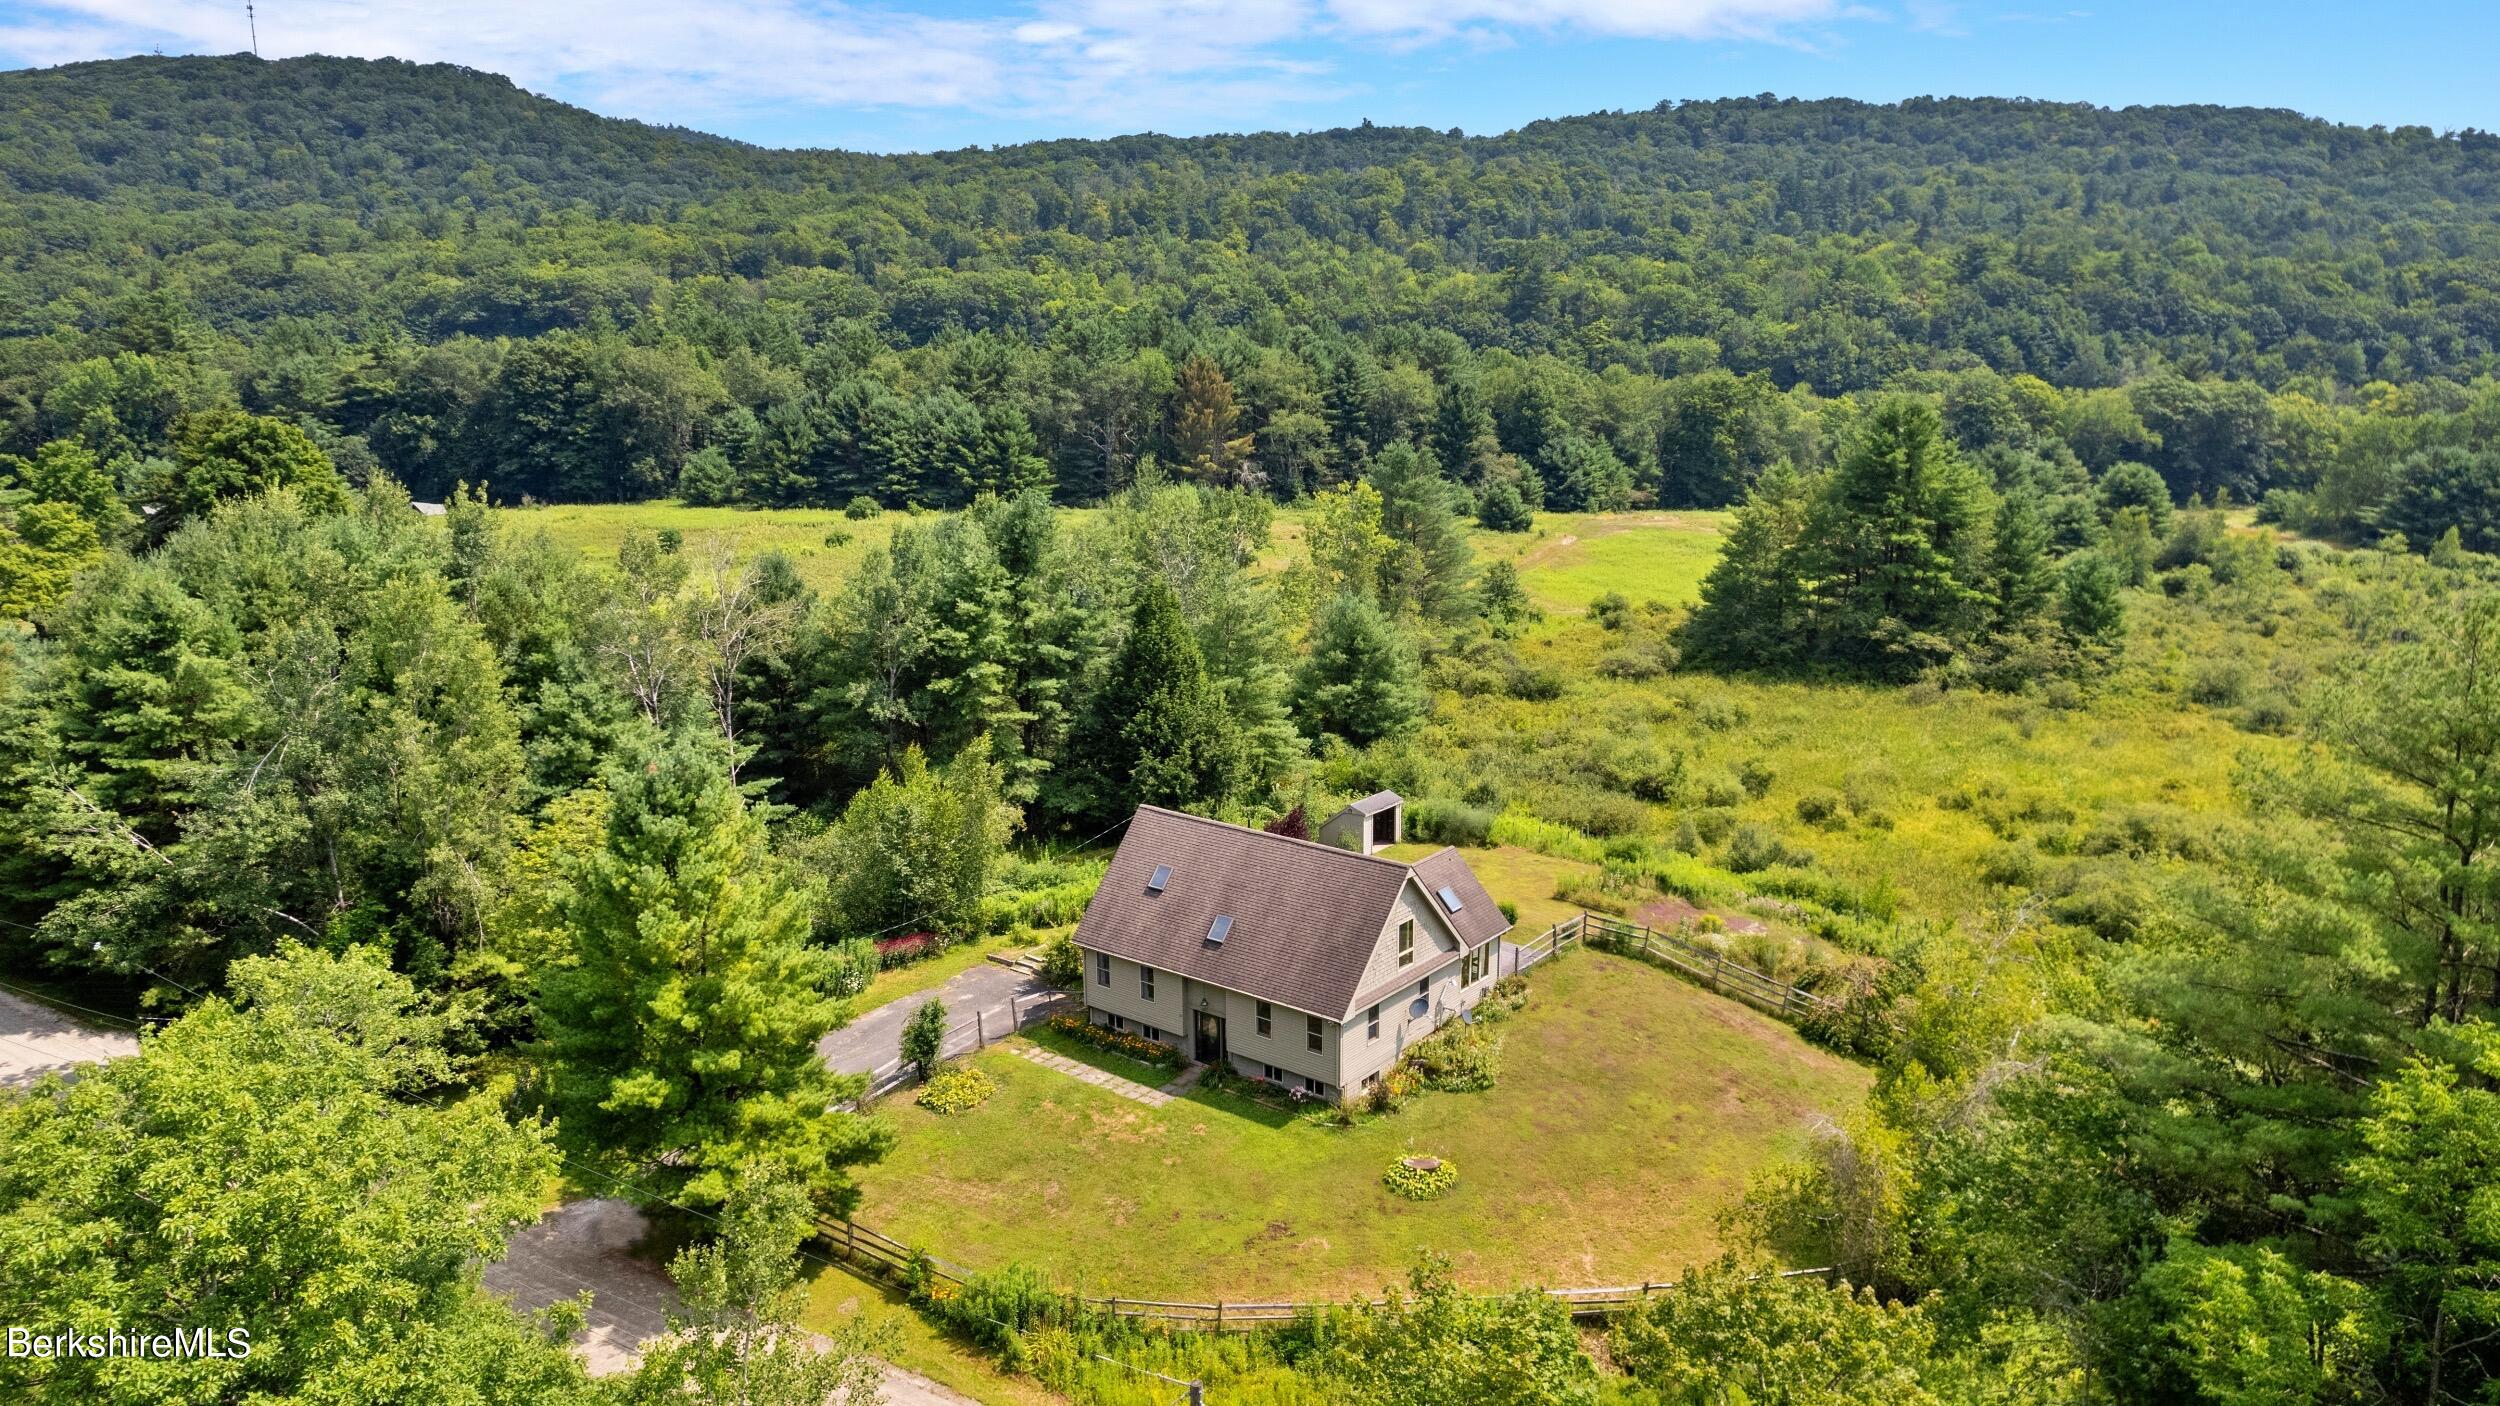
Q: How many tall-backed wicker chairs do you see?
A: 0